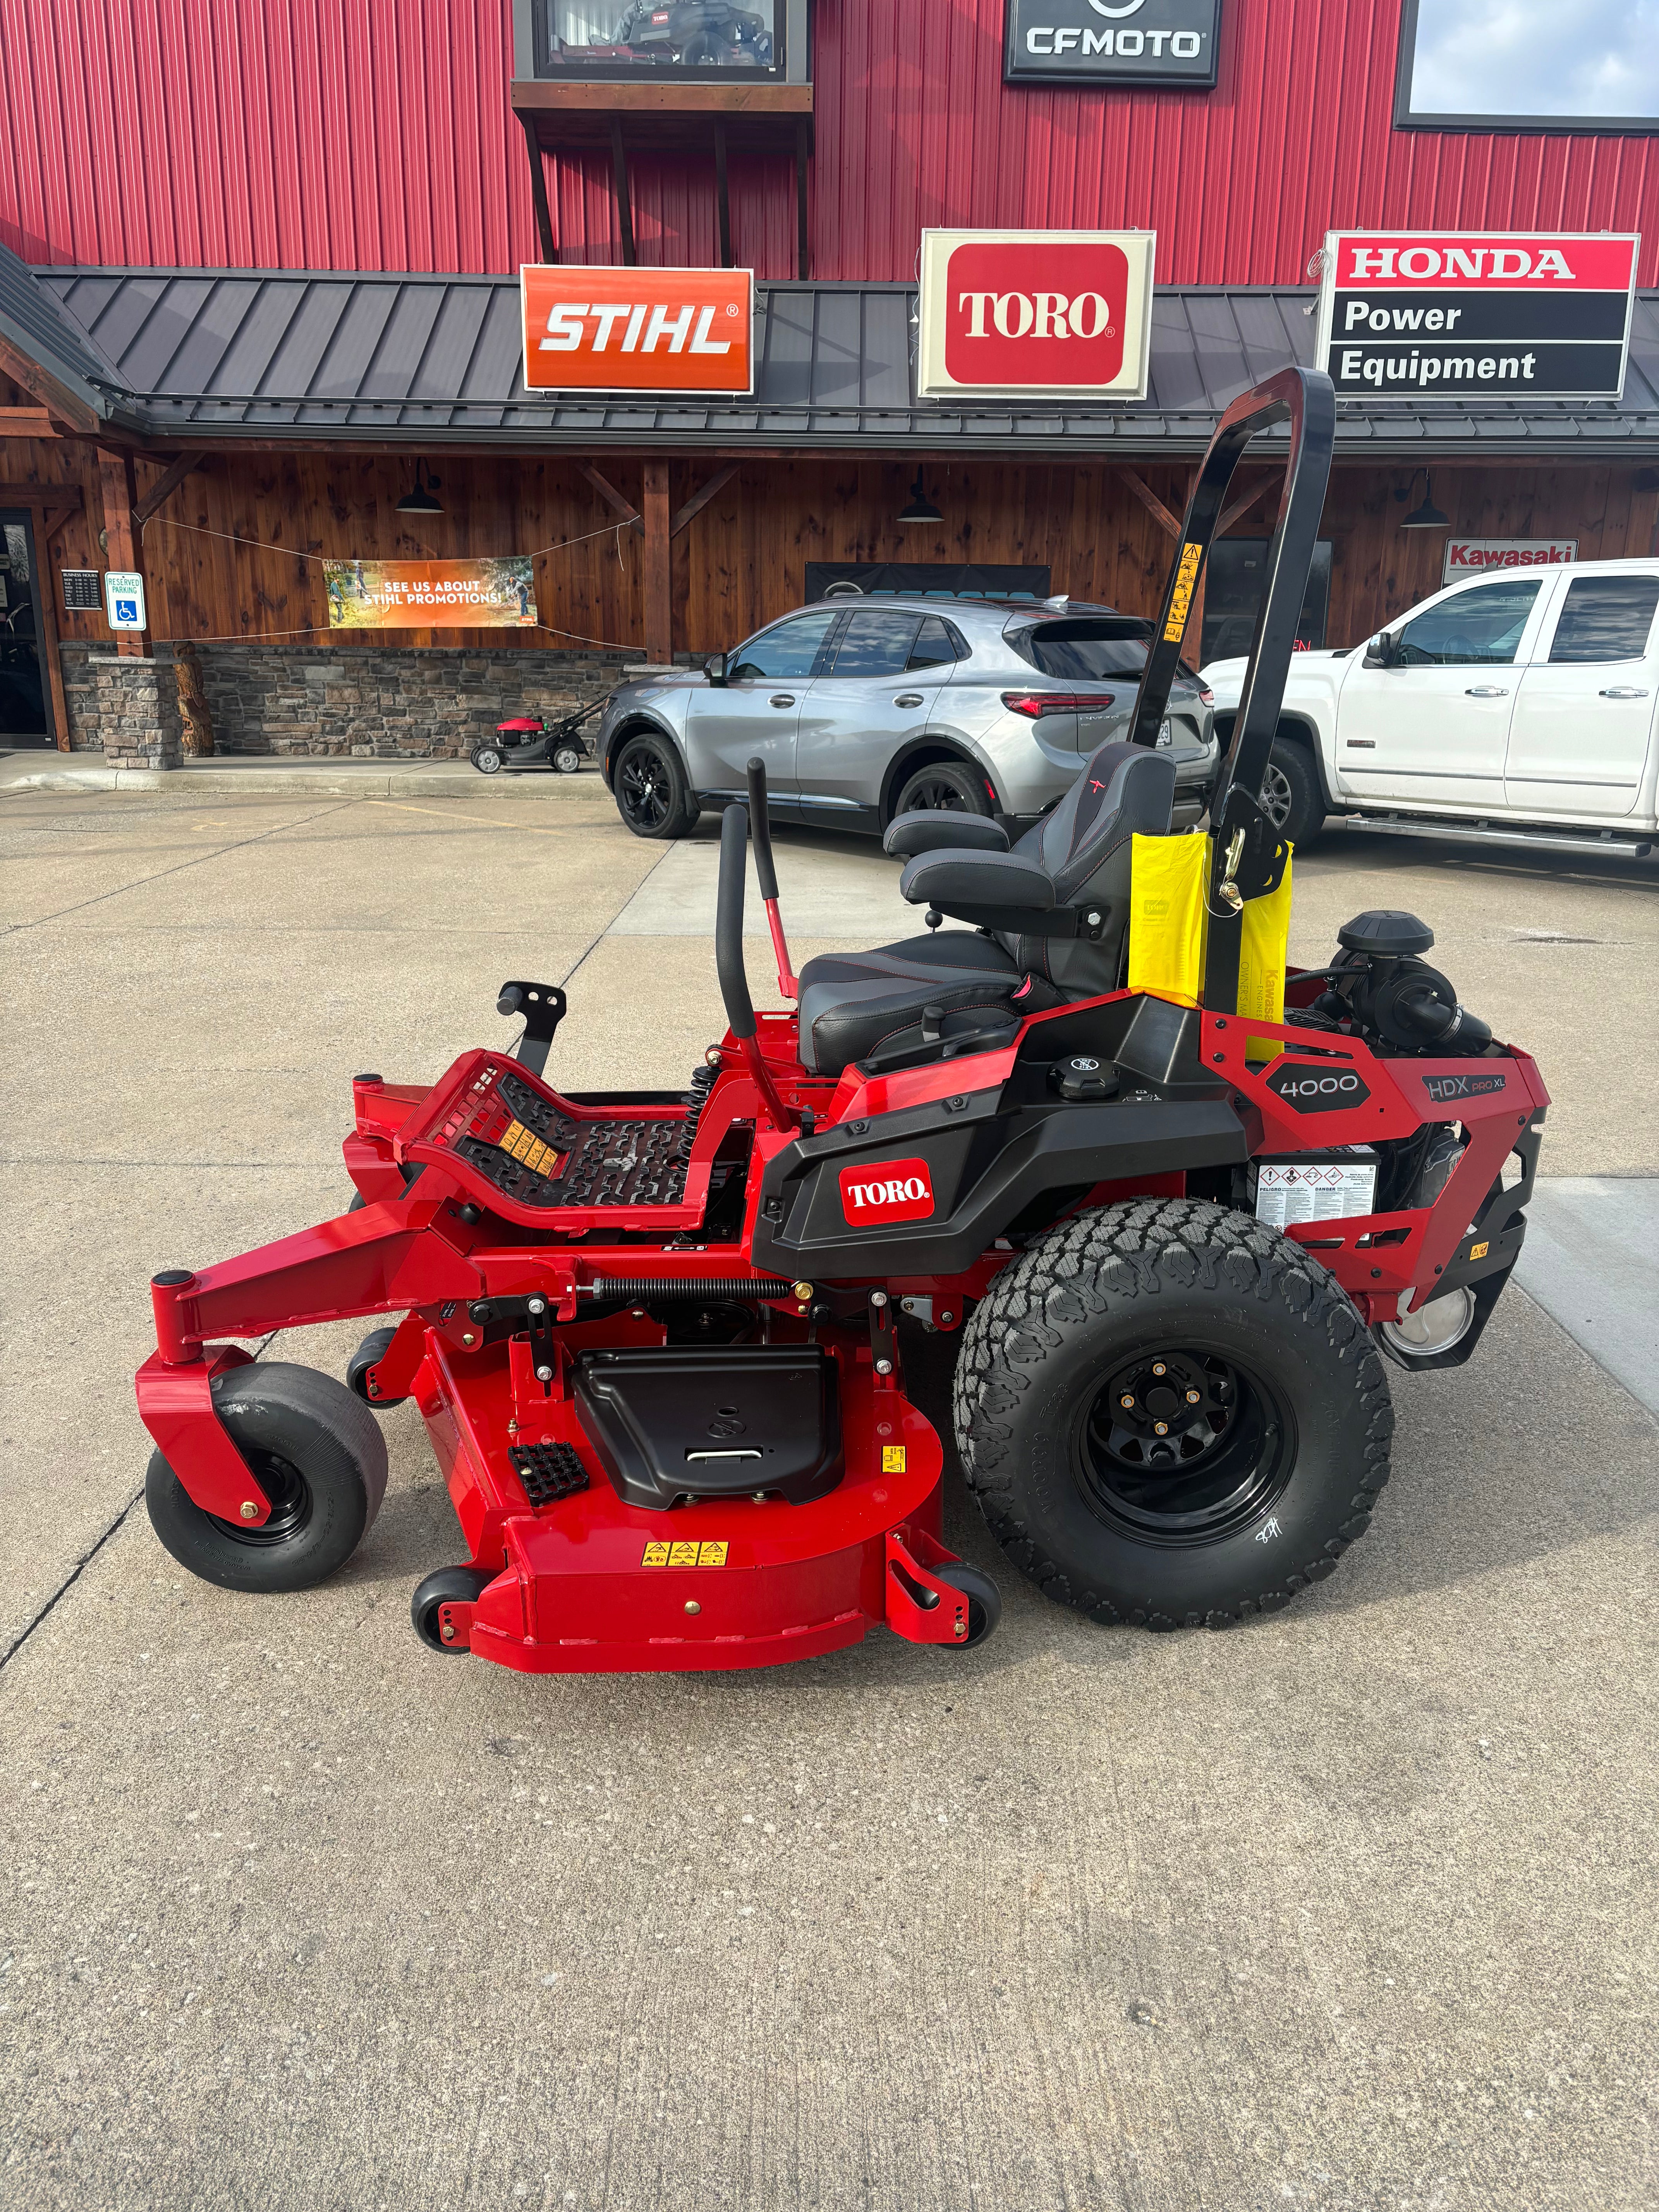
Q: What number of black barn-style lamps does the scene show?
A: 3